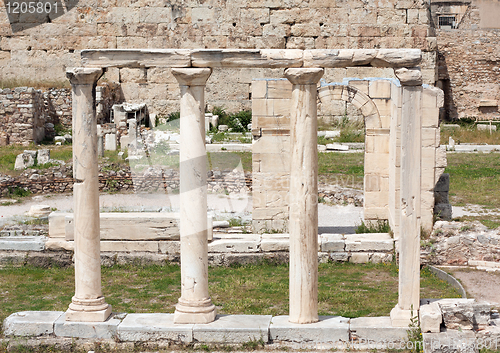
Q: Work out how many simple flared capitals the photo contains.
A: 4